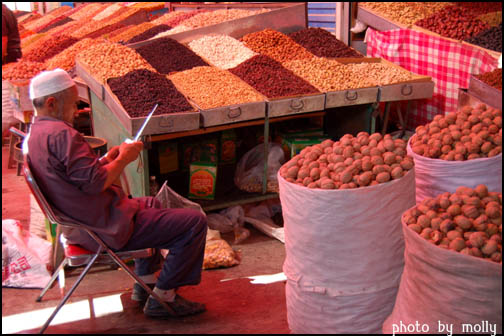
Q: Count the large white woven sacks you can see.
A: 3